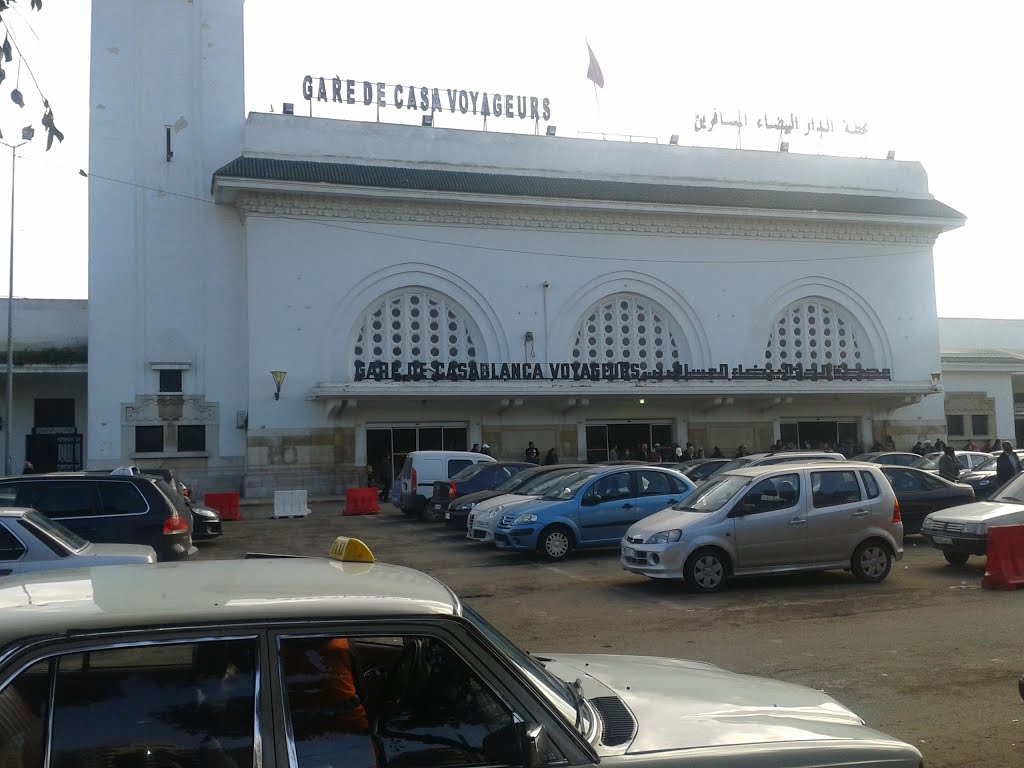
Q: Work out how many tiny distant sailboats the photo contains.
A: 0